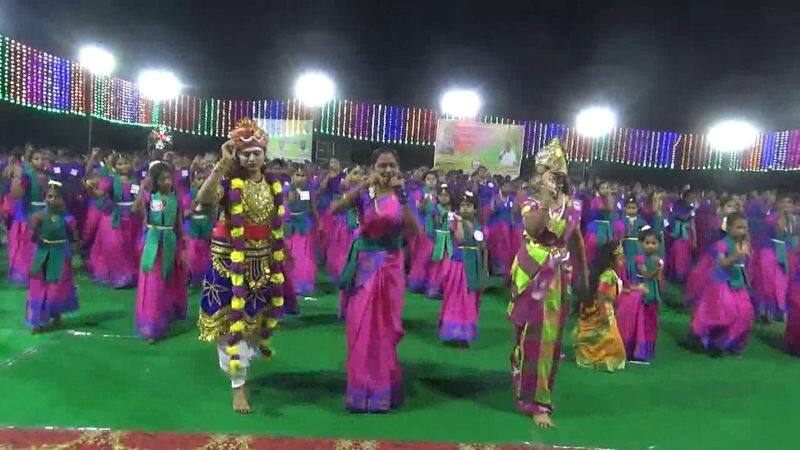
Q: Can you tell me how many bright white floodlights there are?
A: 6